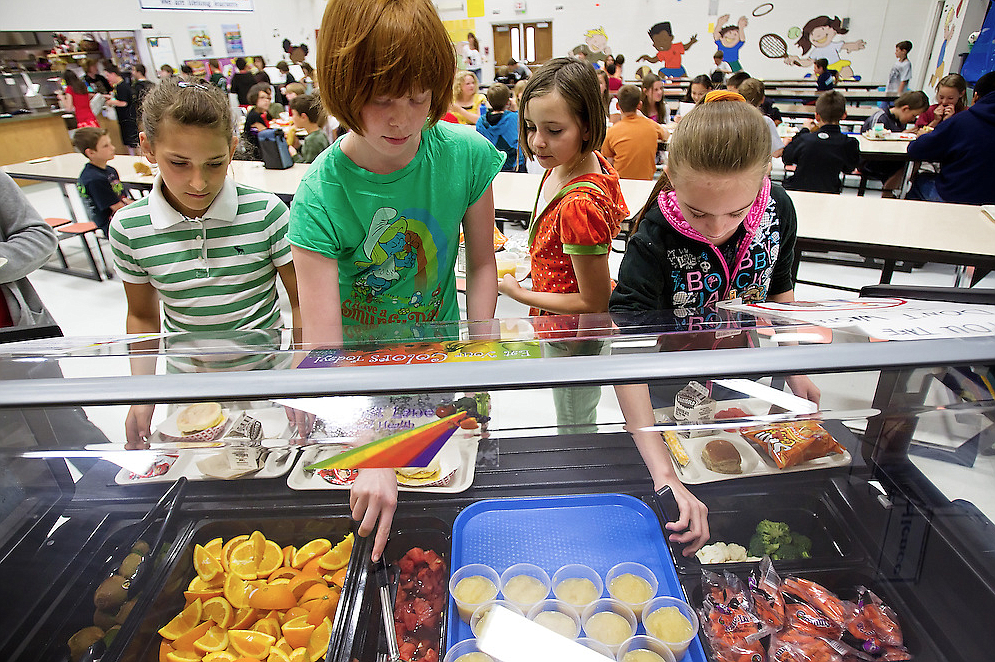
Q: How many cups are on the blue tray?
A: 11